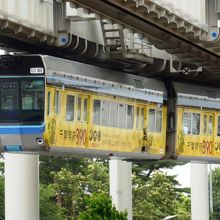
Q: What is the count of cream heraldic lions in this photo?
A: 0